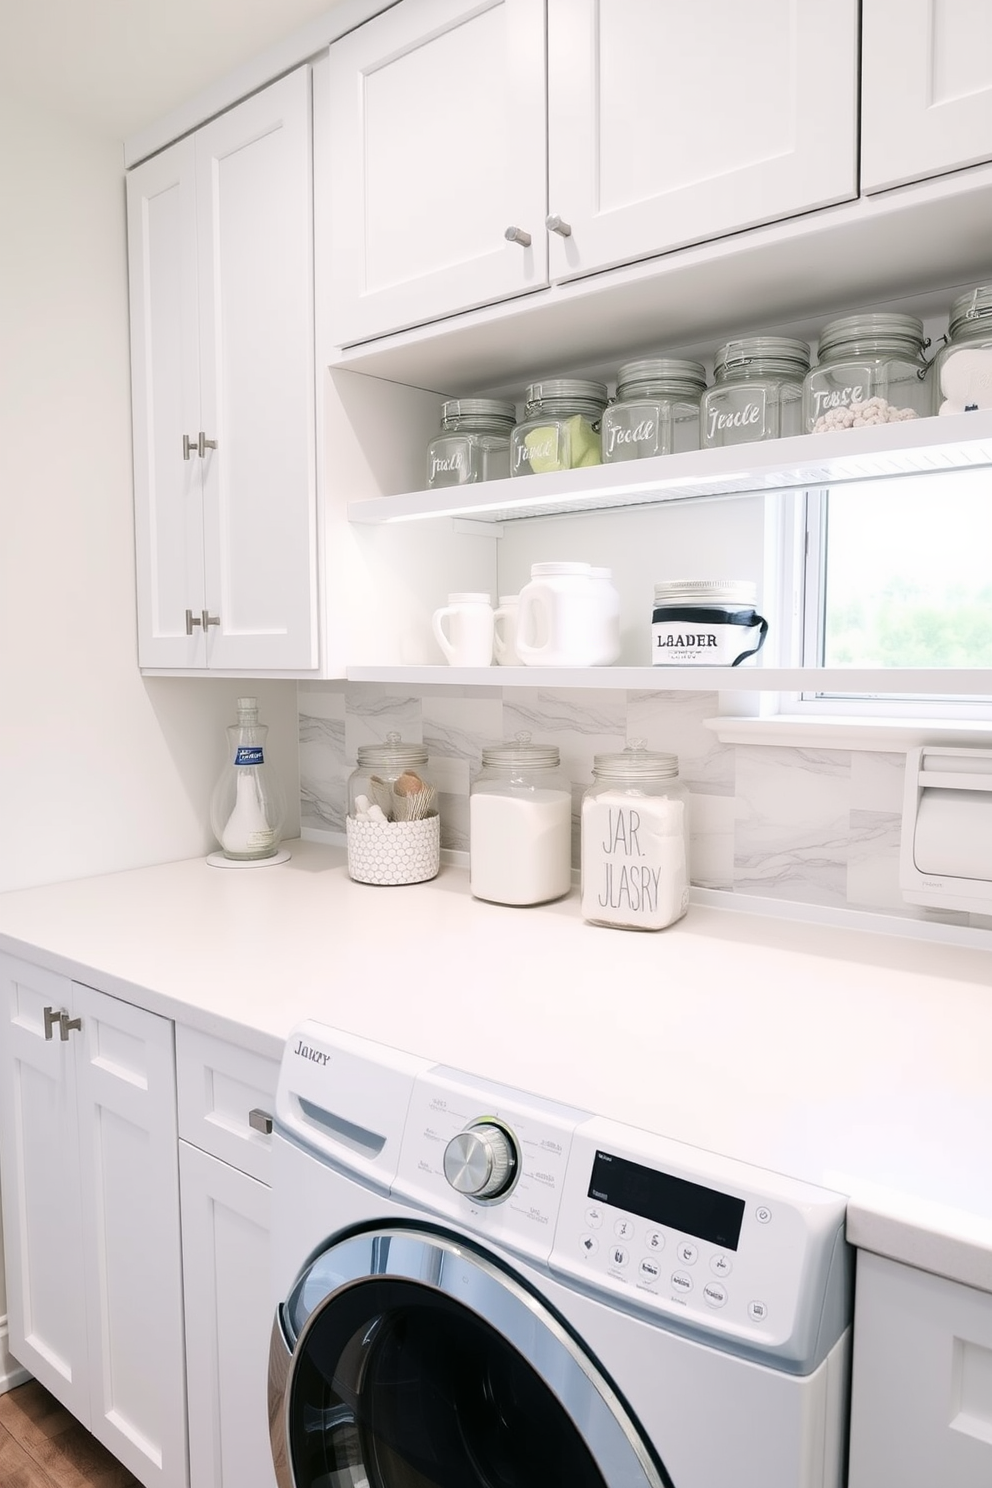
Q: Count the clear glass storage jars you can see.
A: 9